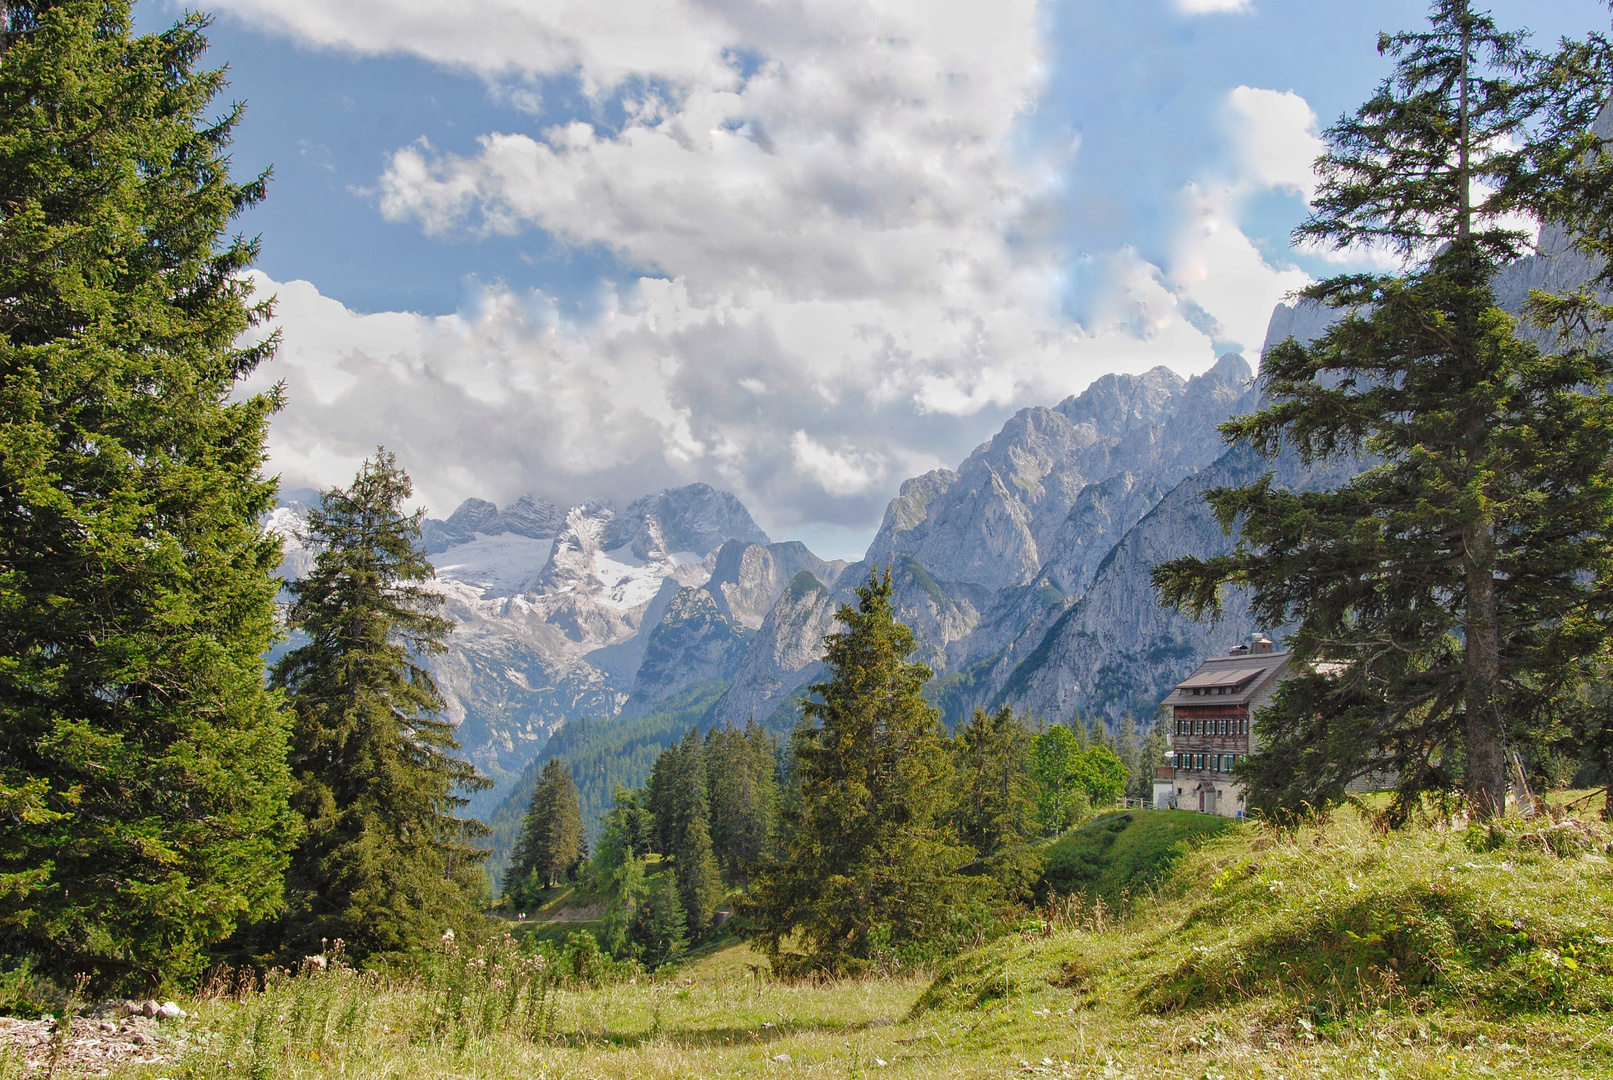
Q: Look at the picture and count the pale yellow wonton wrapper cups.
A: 0